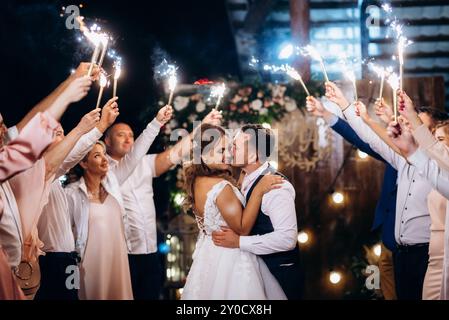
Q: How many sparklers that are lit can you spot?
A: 12